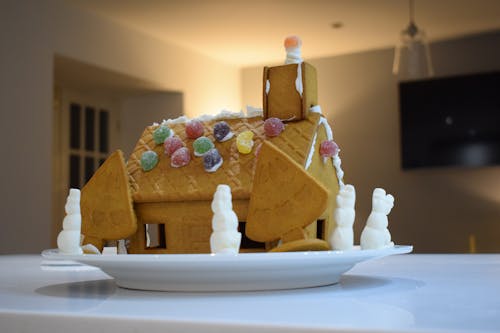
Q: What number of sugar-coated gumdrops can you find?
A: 12